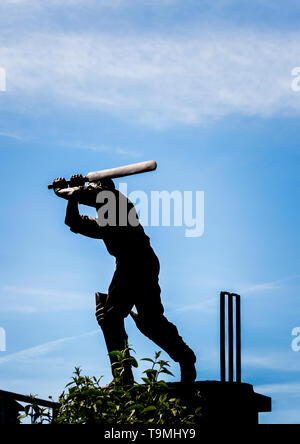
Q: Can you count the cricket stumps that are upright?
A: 3